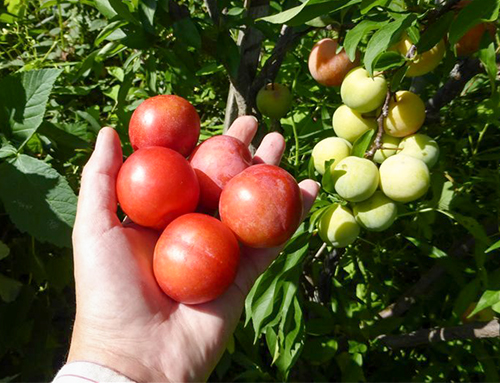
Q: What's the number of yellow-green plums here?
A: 12